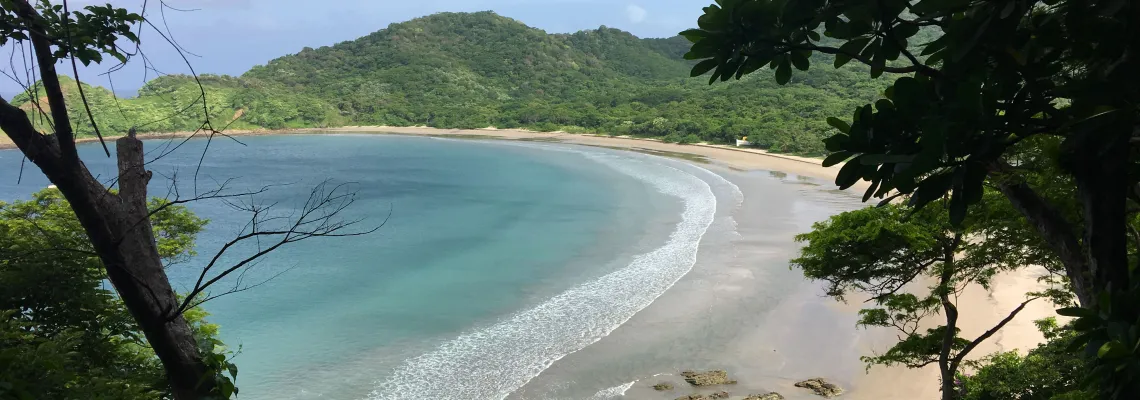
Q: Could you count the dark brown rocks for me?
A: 5